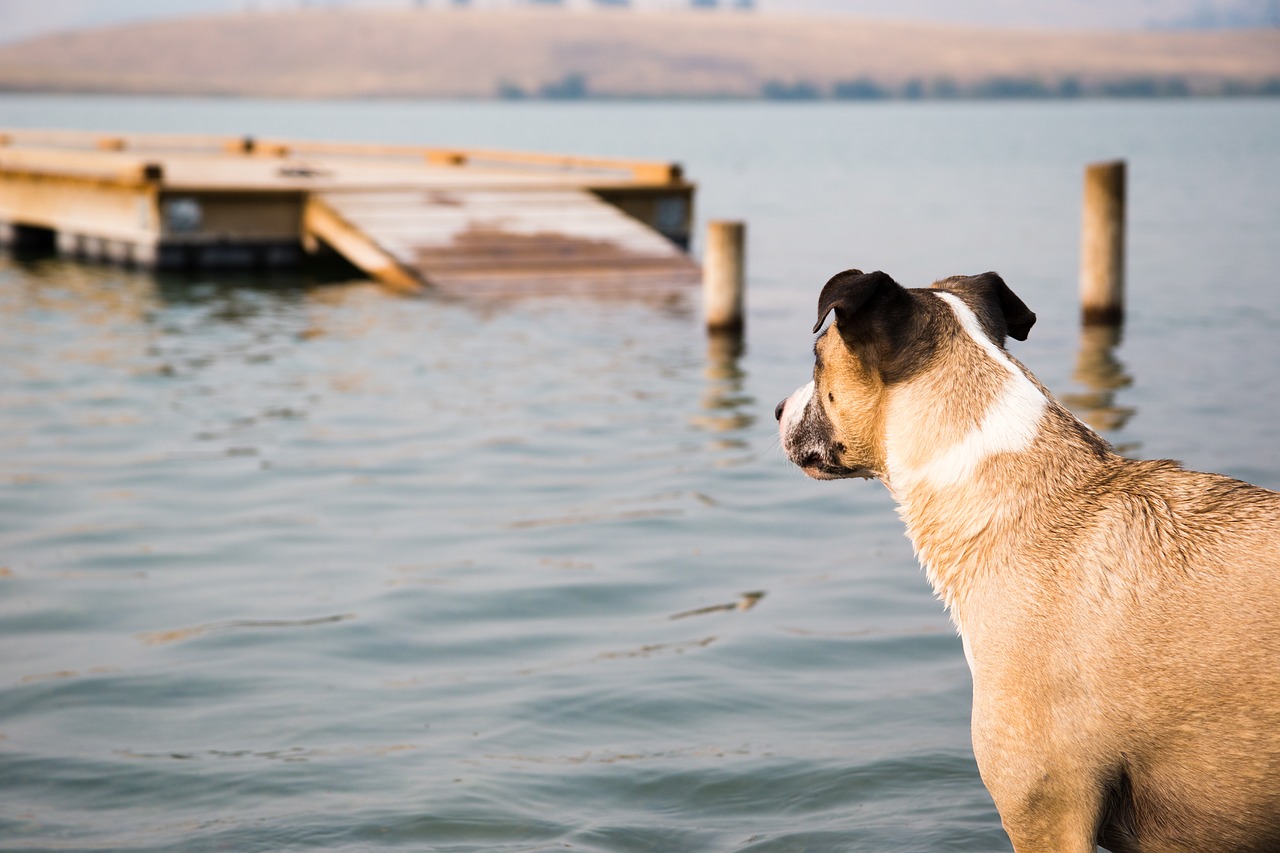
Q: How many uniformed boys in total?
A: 0